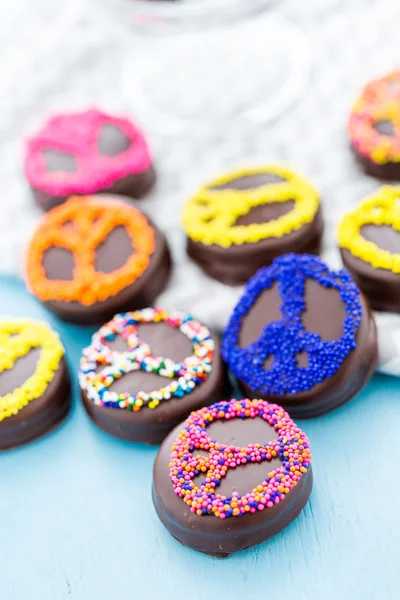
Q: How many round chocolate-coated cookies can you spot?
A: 9